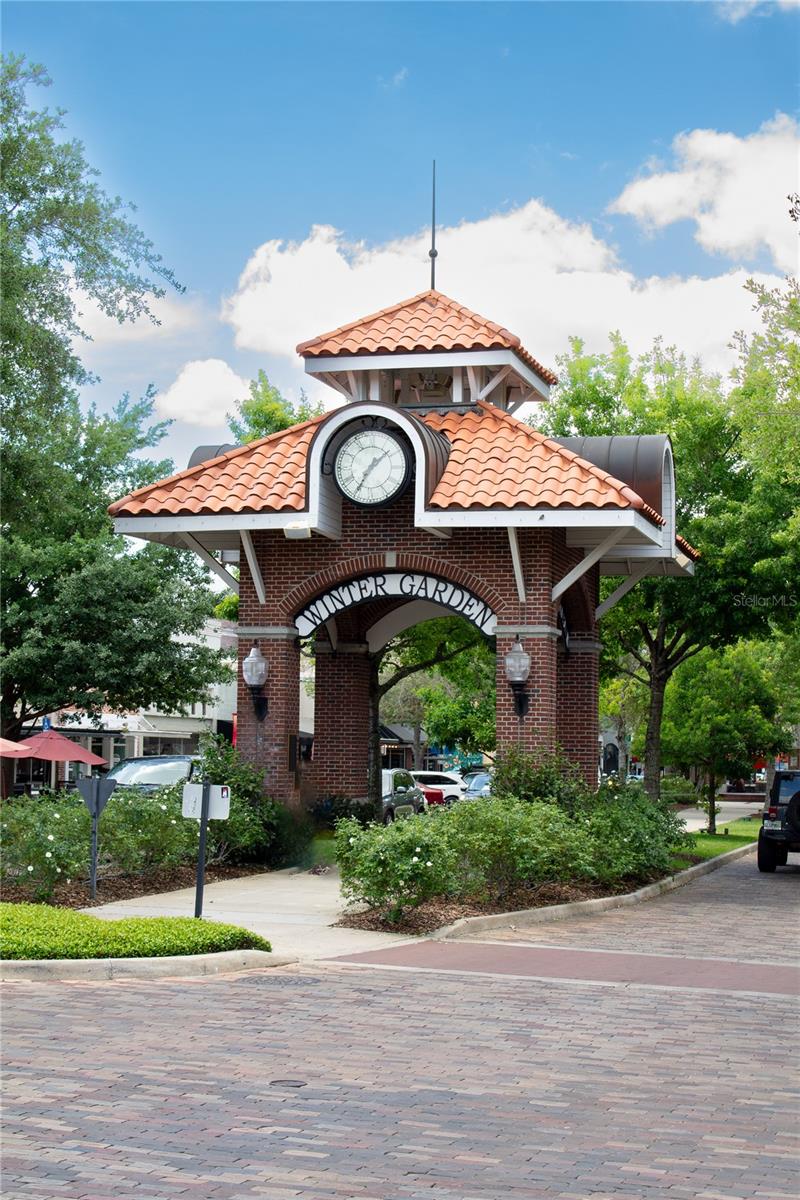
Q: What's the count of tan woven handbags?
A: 0